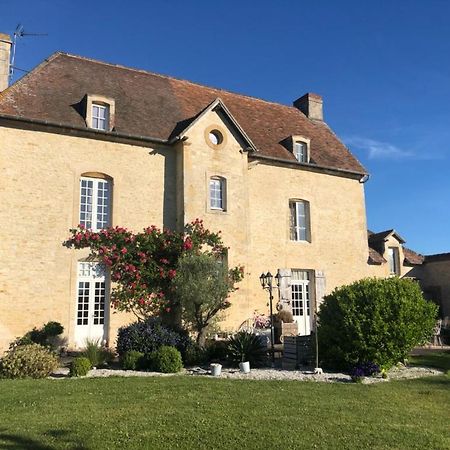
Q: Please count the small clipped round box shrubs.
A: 3